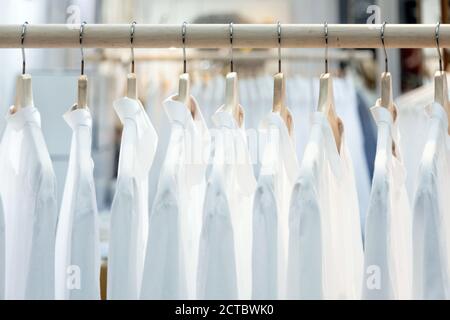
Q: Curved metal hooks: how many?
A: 9